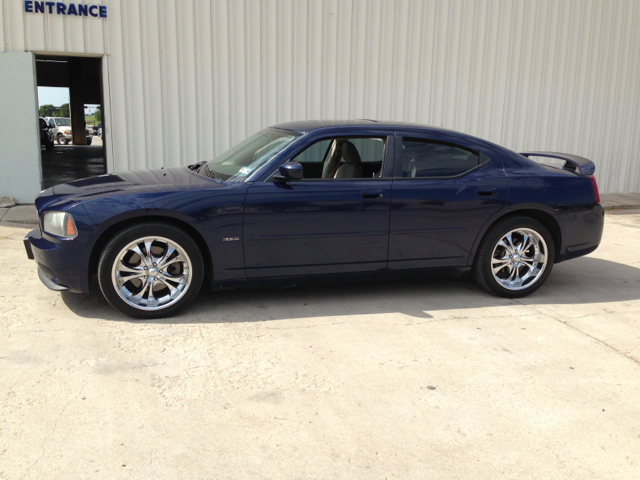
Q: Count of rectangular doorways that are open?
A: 1